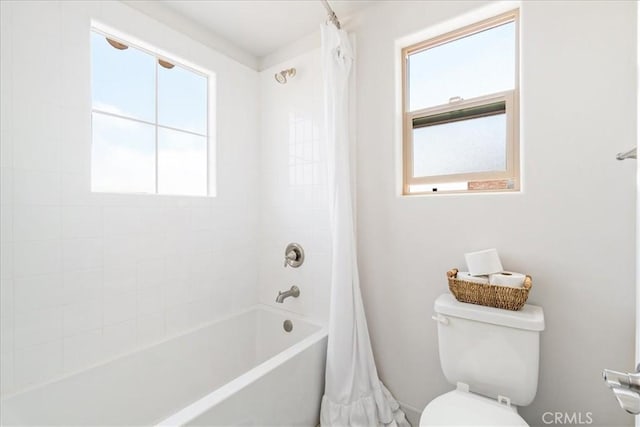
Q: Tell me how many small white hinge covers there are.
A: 2